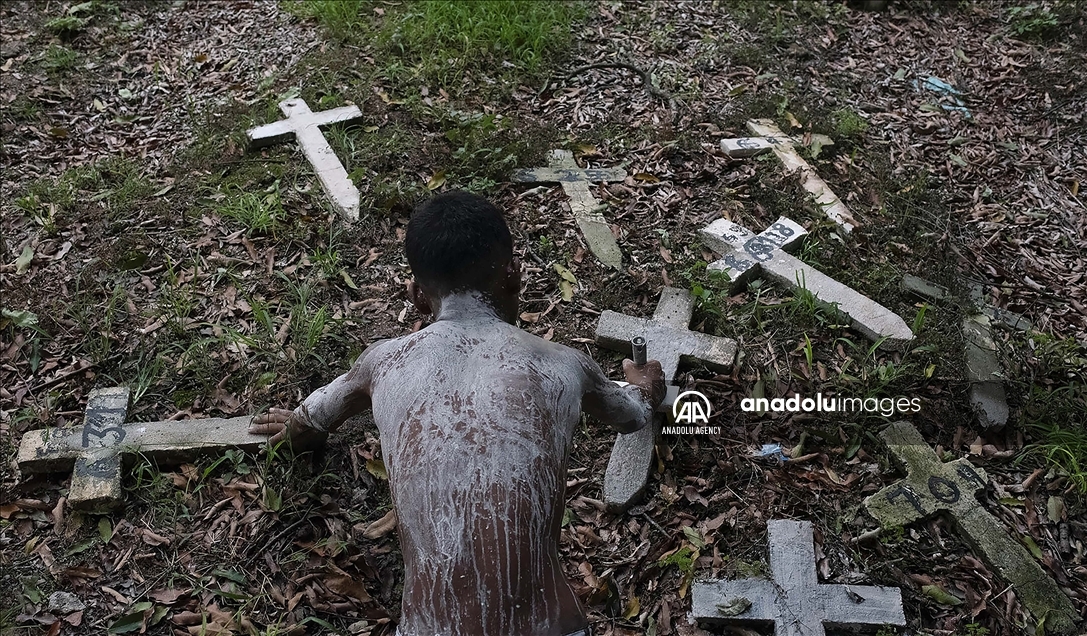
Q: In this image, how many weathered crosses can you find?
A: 9